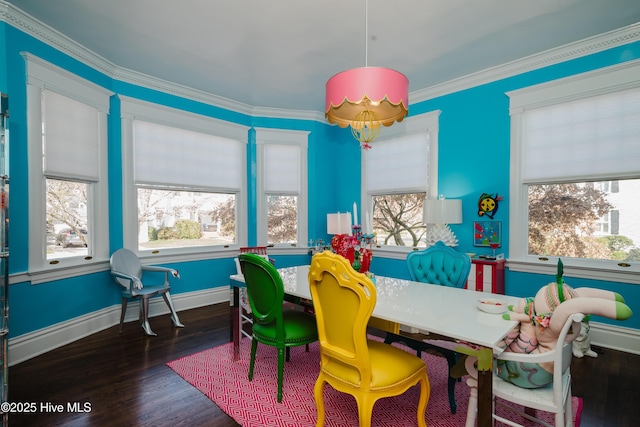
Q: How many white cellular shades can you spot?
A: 5